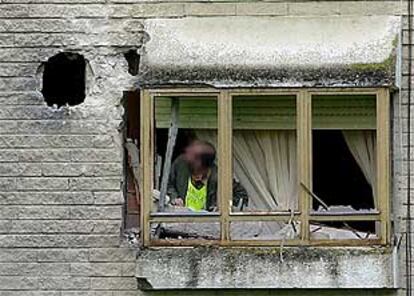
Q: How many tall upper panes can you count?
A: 3